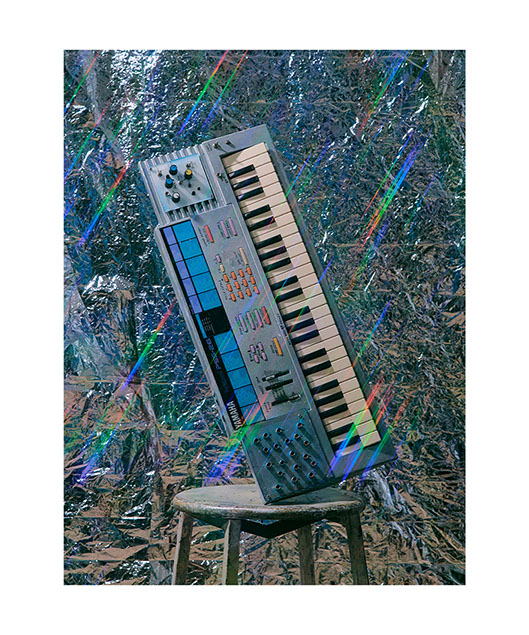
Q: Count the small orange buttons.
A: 12